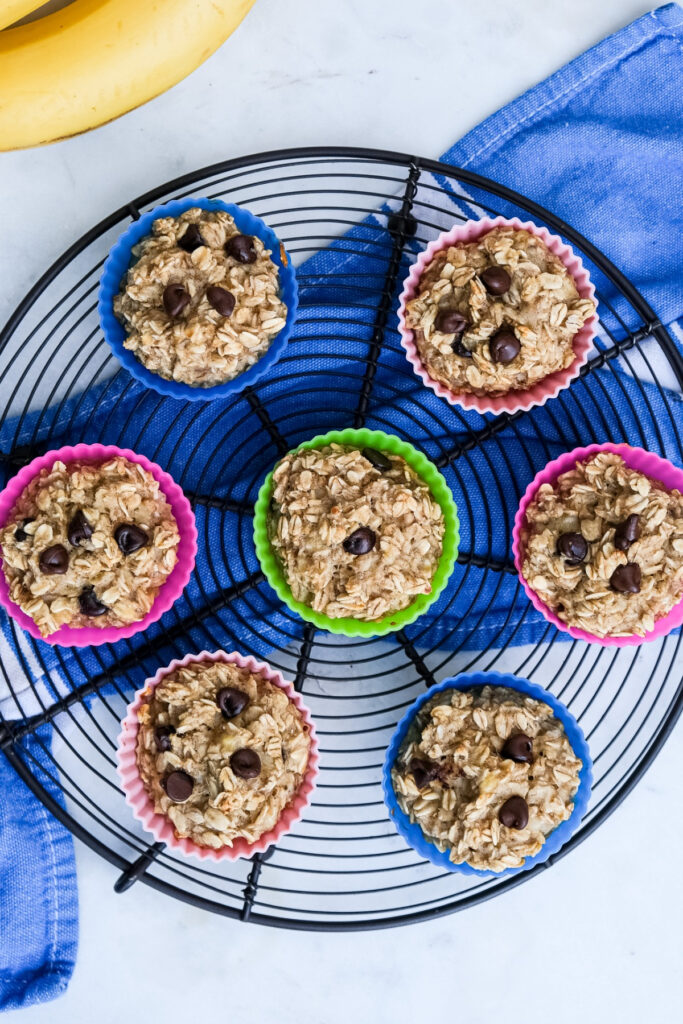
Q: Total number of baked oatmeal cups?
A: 7